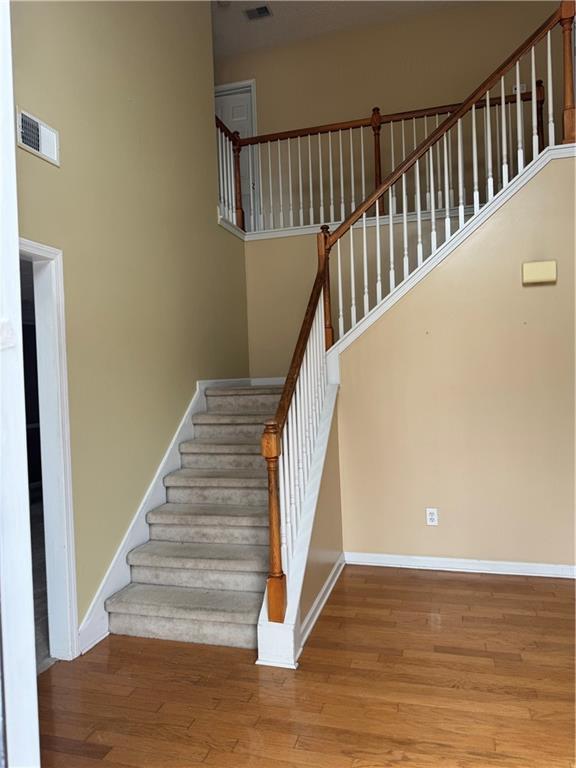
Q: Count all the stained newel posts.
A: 6